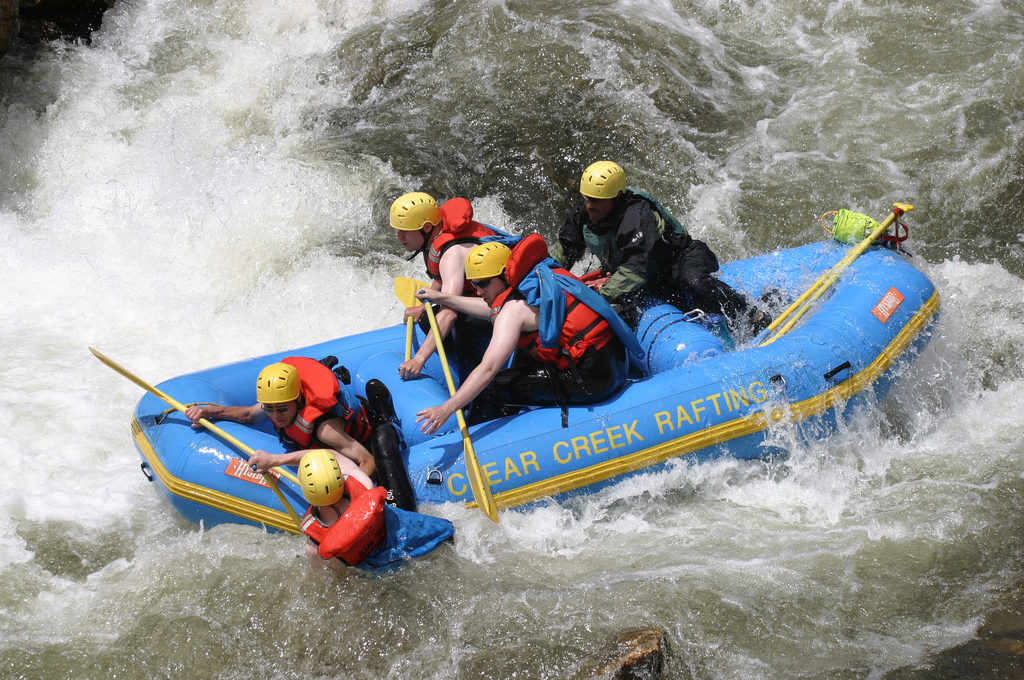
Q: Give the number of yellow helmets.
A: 5